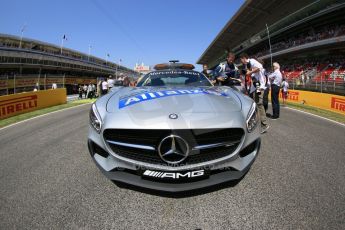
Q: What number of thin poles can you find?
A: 5